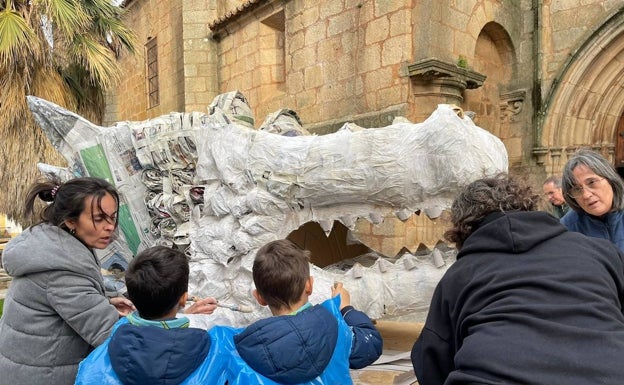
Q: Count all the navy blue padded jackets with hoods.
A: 2